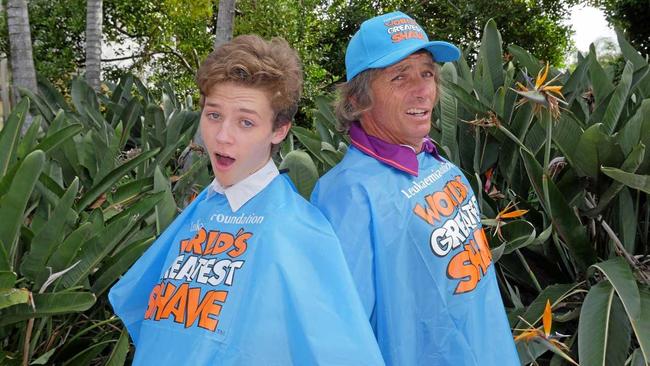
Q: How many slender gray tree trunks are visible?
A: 3